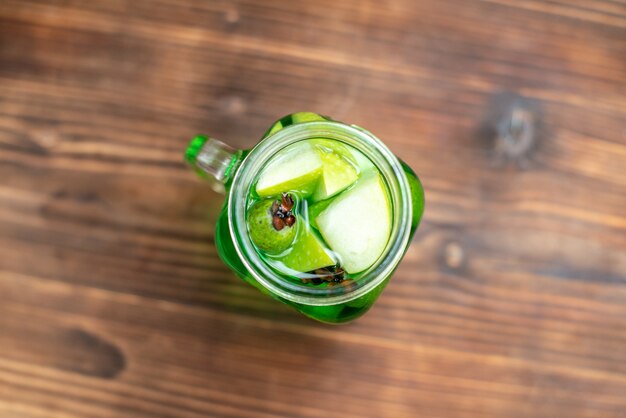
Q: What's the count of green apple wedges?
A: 4